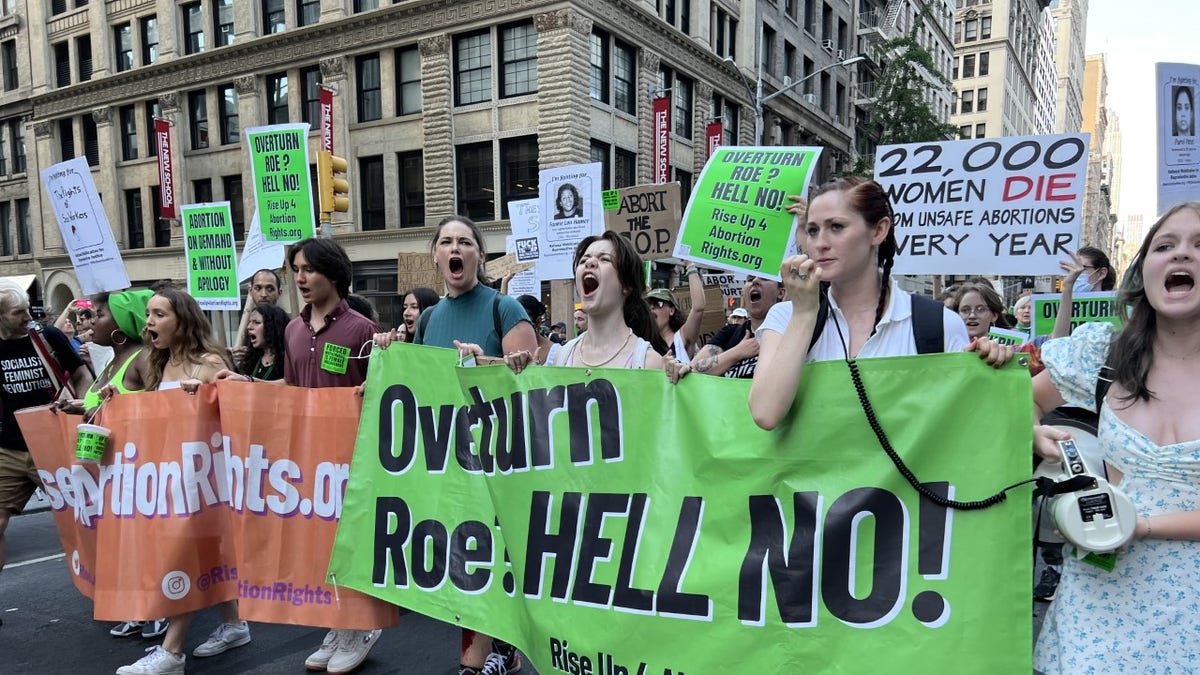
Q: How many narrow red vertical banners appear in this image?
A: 4